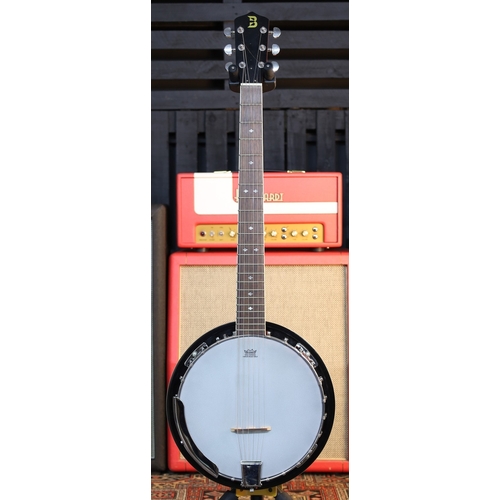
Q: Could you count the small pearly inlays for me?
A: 10